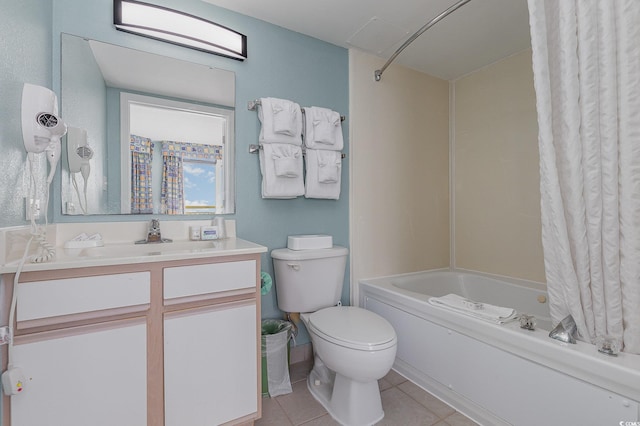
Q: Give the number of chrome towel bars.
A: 2